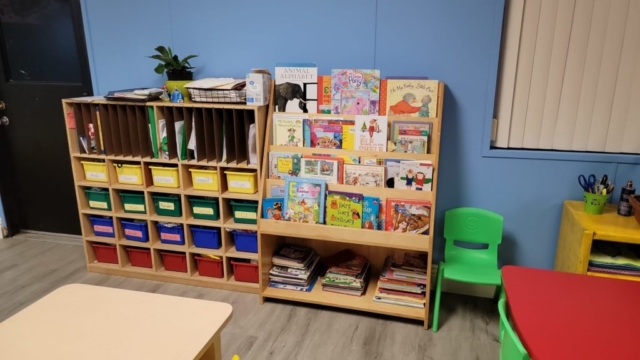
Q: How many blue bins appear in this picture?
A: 5